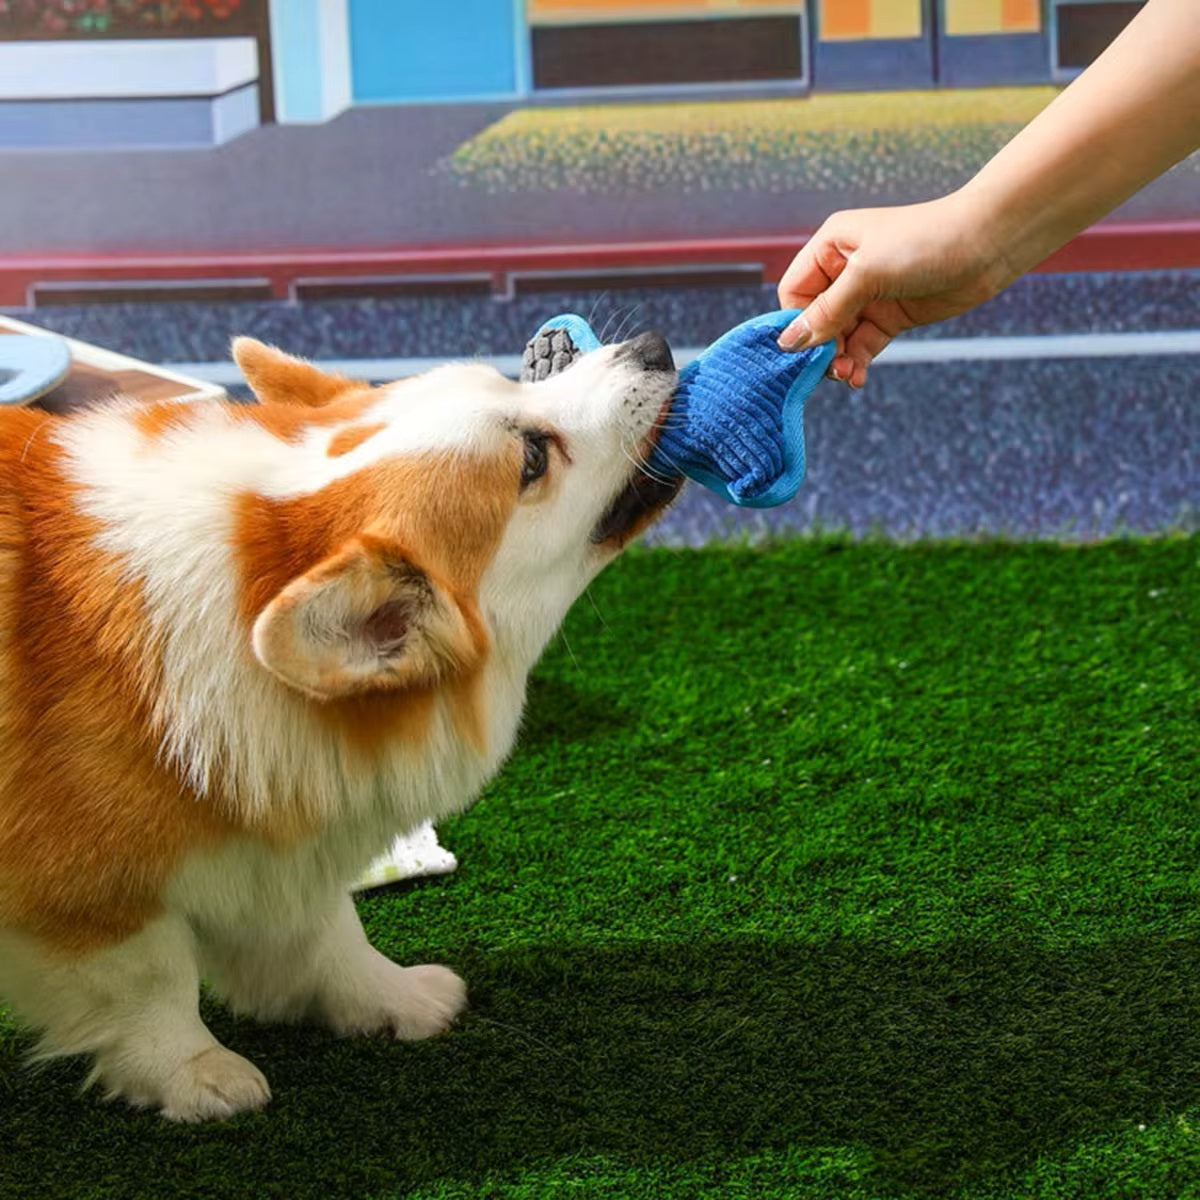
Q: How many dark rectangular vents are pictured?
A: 3